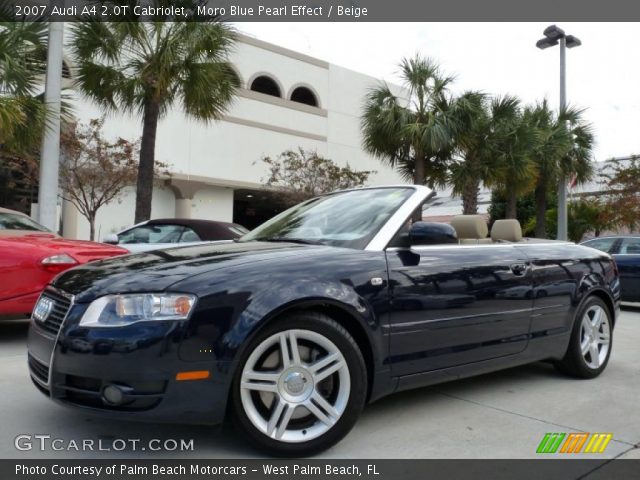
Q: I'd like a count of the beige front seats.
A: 2